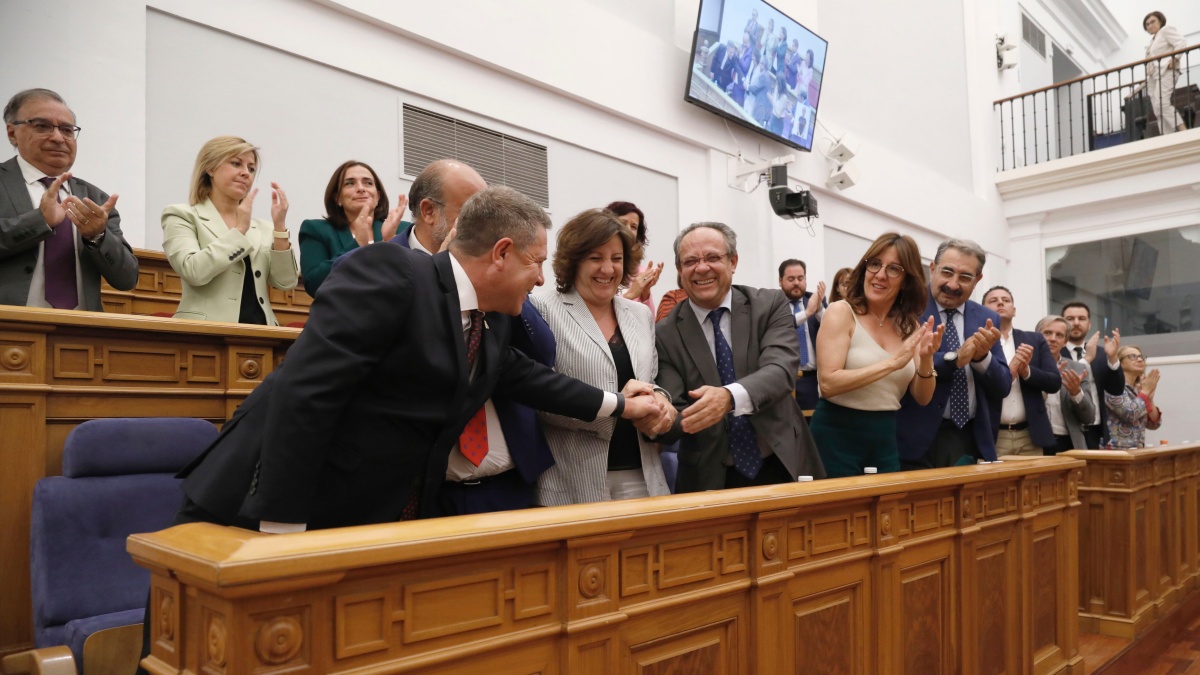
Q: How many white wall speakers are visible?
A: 4